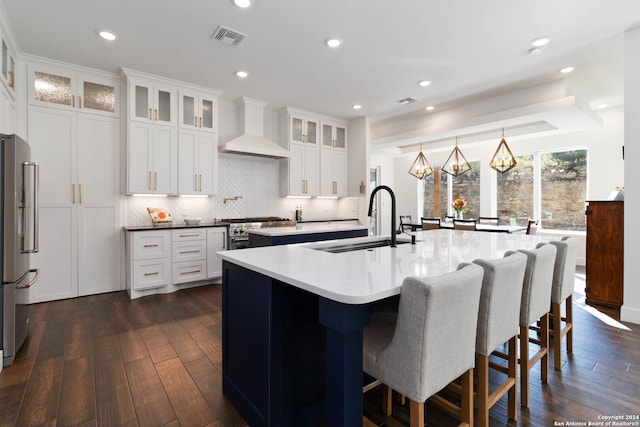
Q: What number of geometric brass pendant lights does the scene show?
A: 3